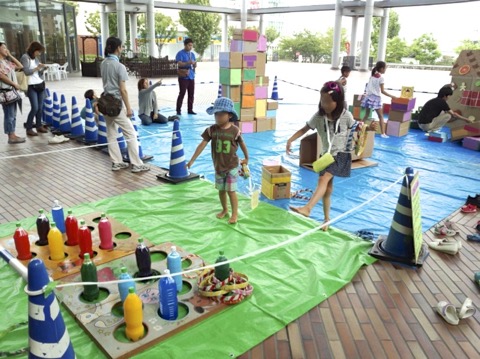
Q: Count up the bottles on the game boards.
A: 14